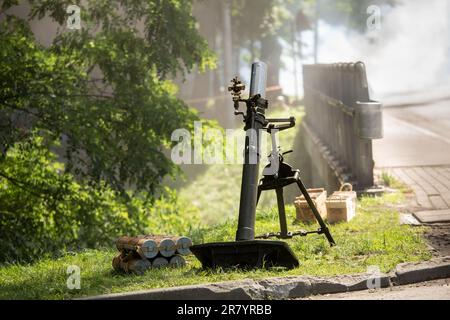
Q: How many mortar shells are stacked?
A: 6